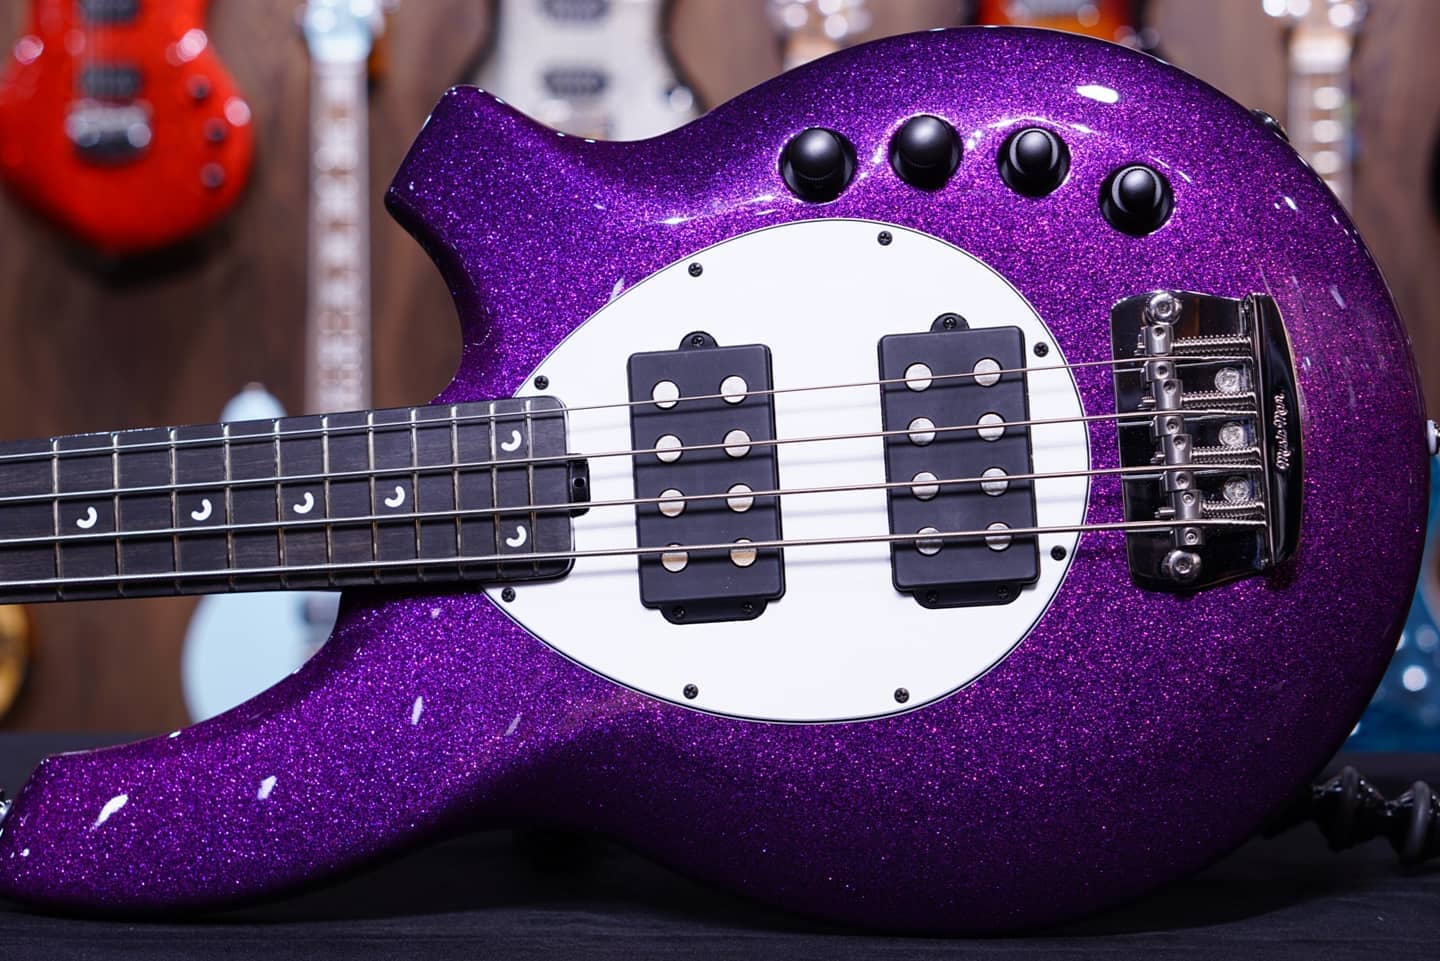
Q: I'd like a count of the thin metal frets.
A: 11